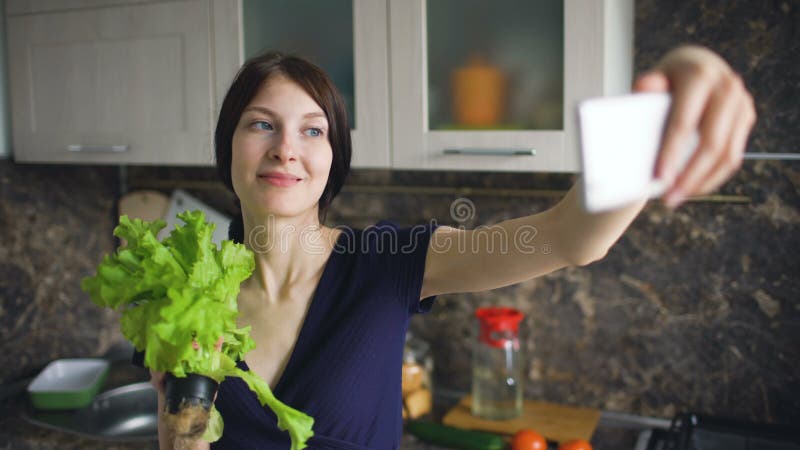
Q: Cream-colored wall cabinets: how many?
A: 3